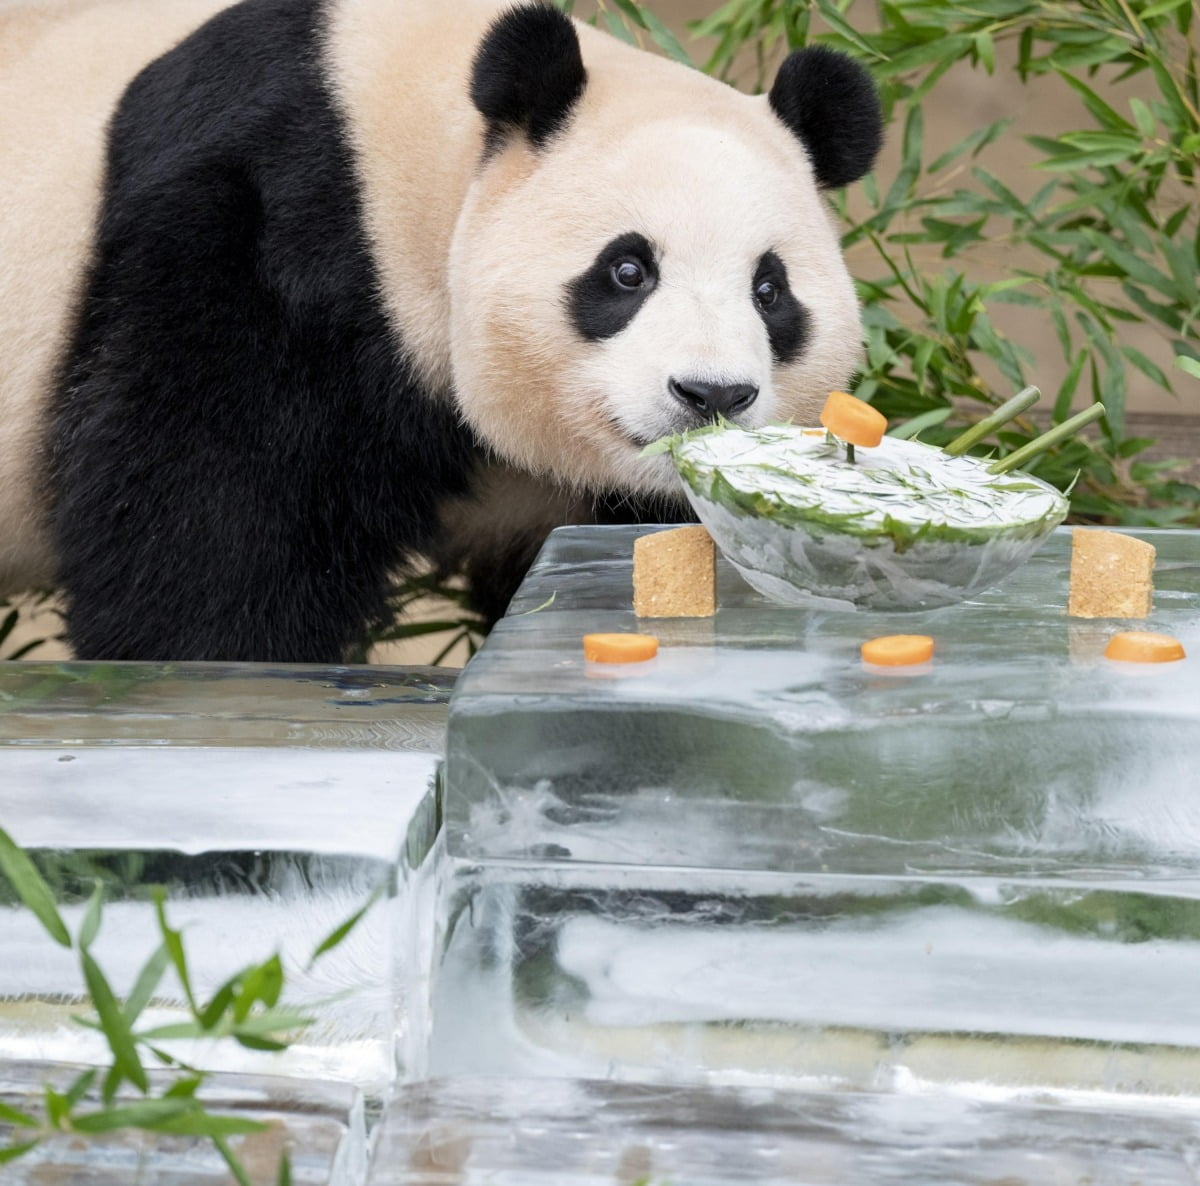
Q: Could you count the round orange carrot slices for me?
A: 4